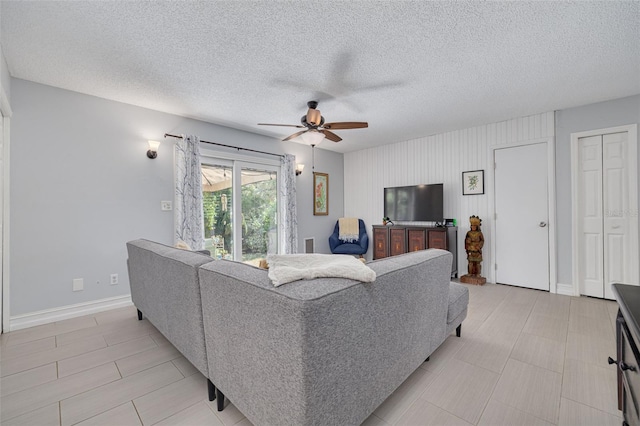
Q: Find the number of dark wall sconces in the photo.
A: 2